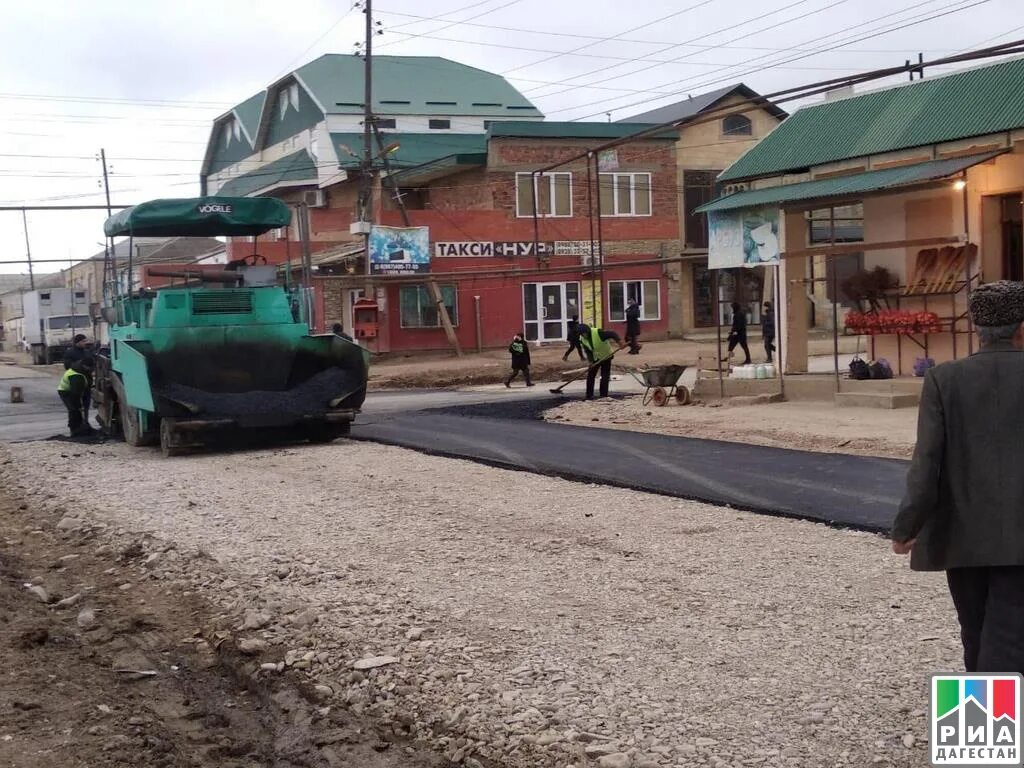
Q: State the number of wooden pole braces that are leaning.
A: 1